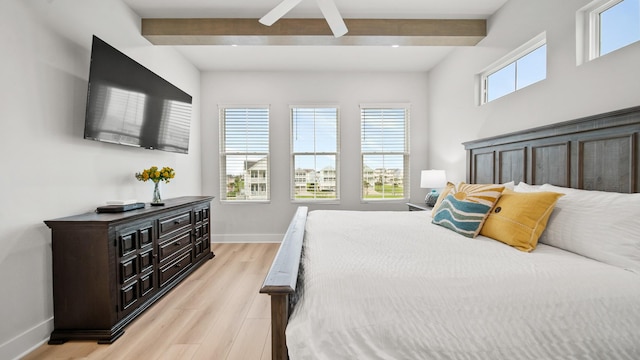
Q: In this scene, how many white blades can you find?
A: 2